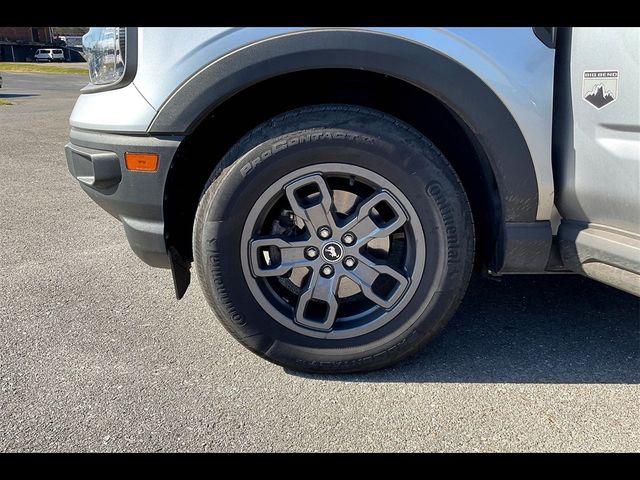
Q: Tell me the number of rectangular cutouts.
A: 5